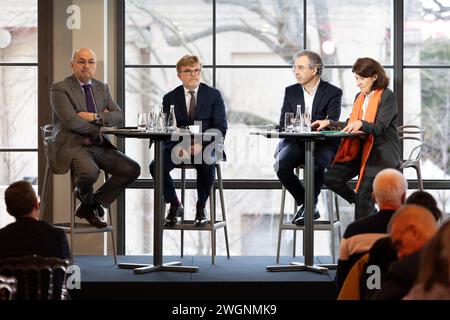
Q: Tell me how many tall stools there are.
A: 4